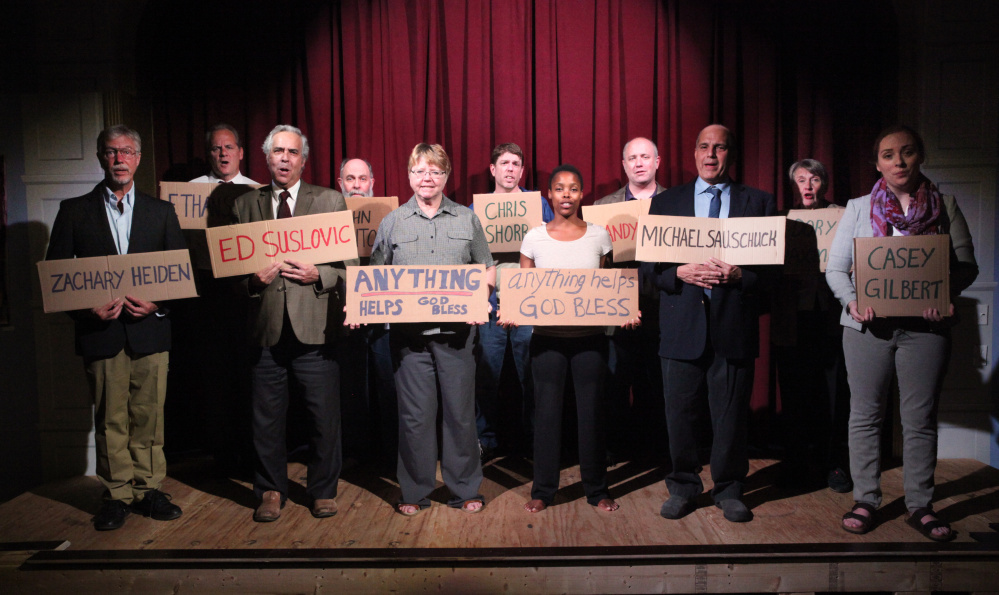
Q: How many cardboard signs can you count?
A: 11